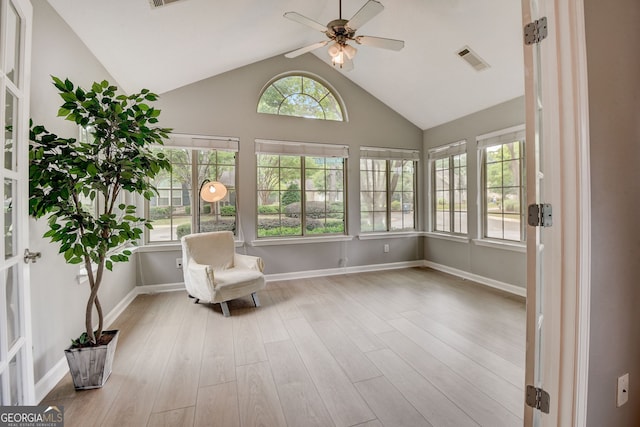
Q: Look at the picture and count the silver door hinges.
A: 3